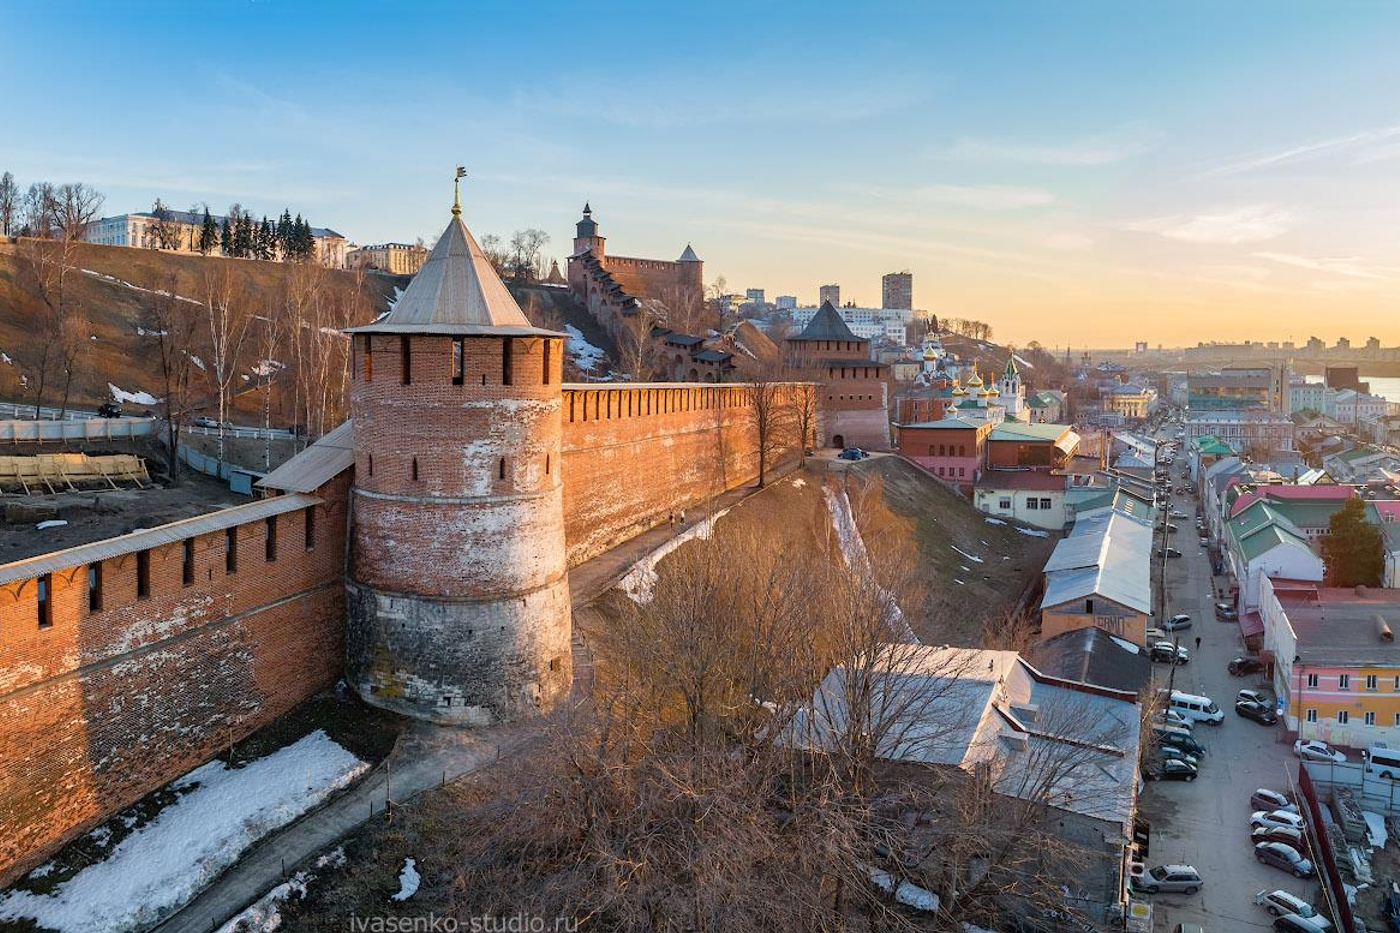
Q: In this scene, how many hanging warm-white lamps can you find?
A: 0